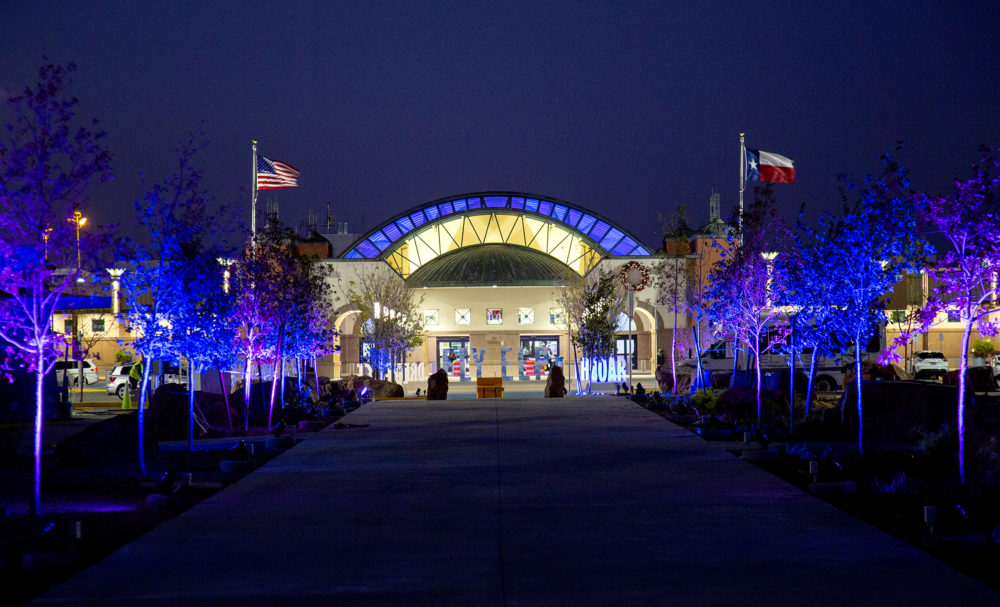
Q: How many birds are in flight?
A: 0